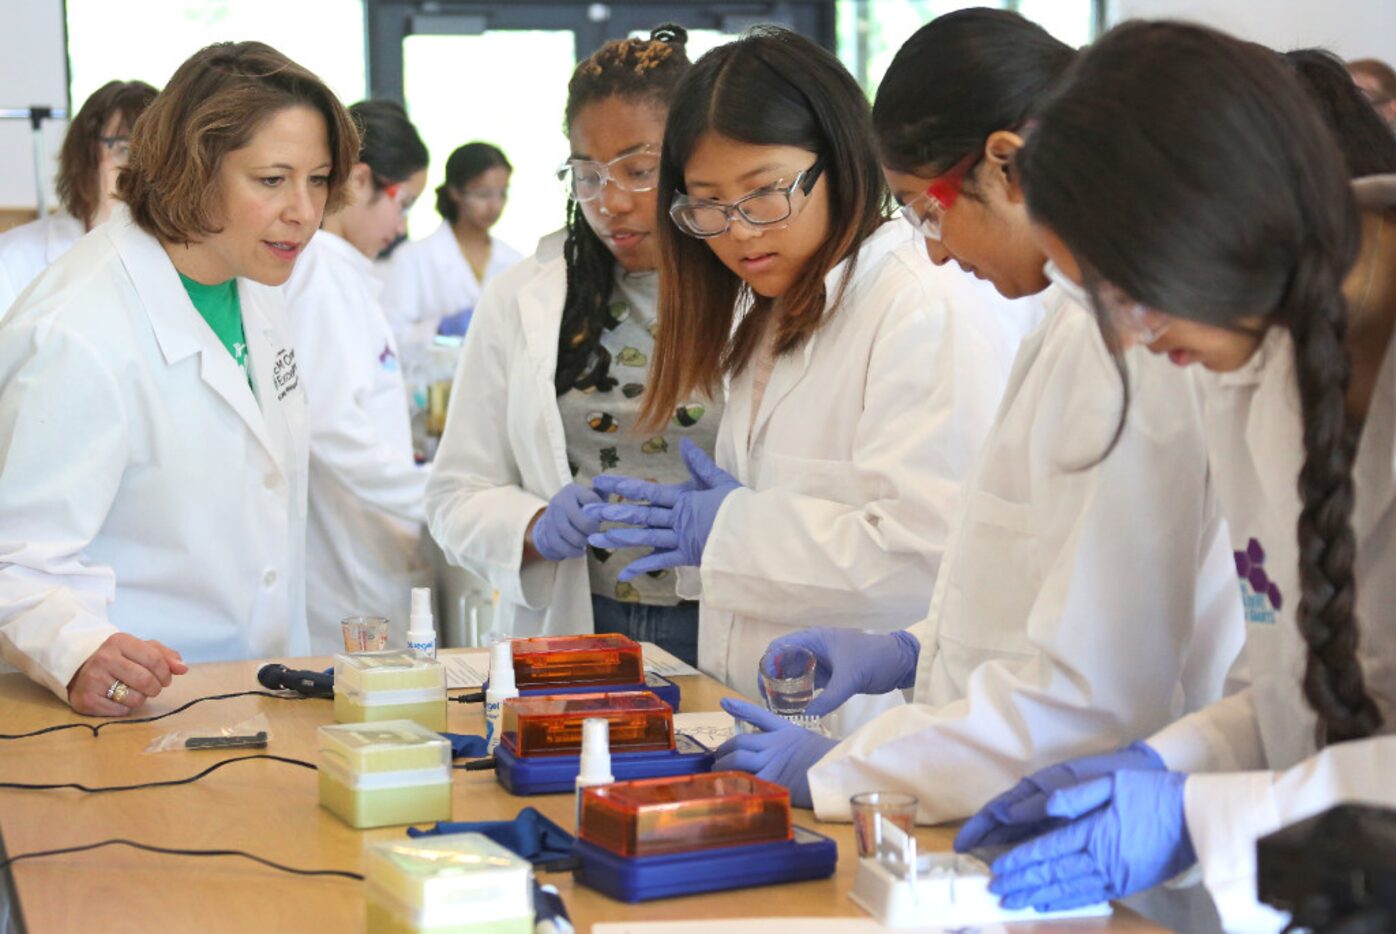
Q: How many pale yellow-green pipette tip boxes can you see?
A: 3